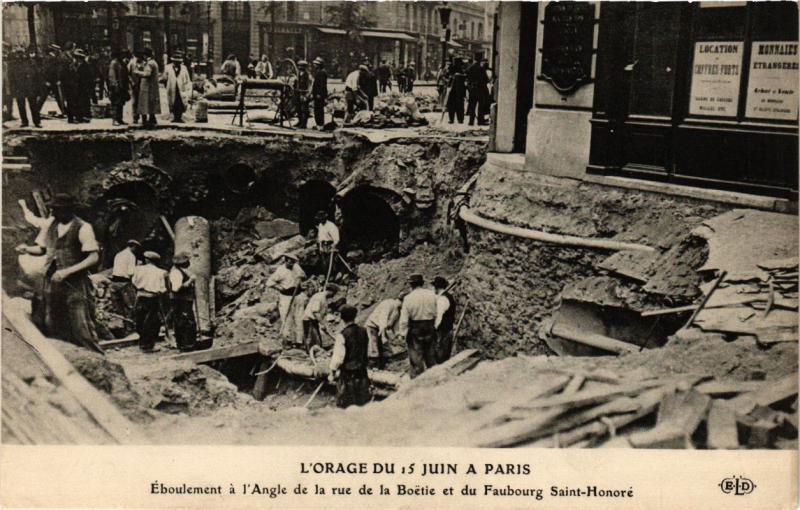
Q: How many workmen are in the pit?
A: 12